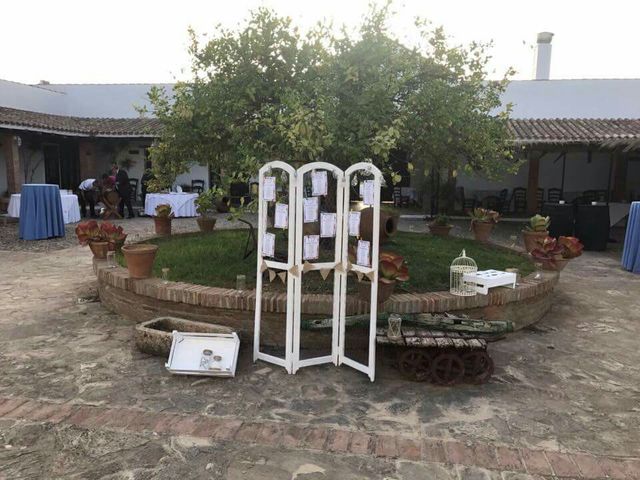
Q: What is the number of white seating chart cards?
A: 10